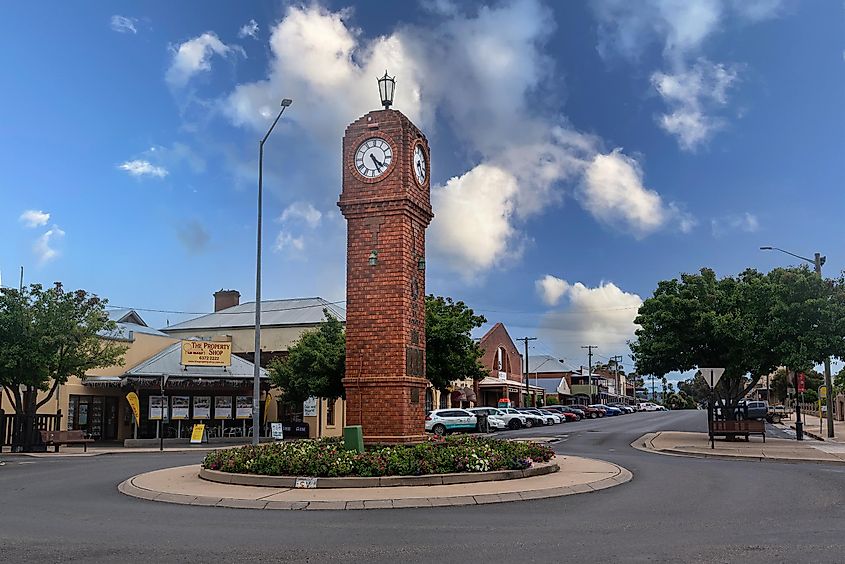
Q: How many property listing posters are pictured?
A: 5